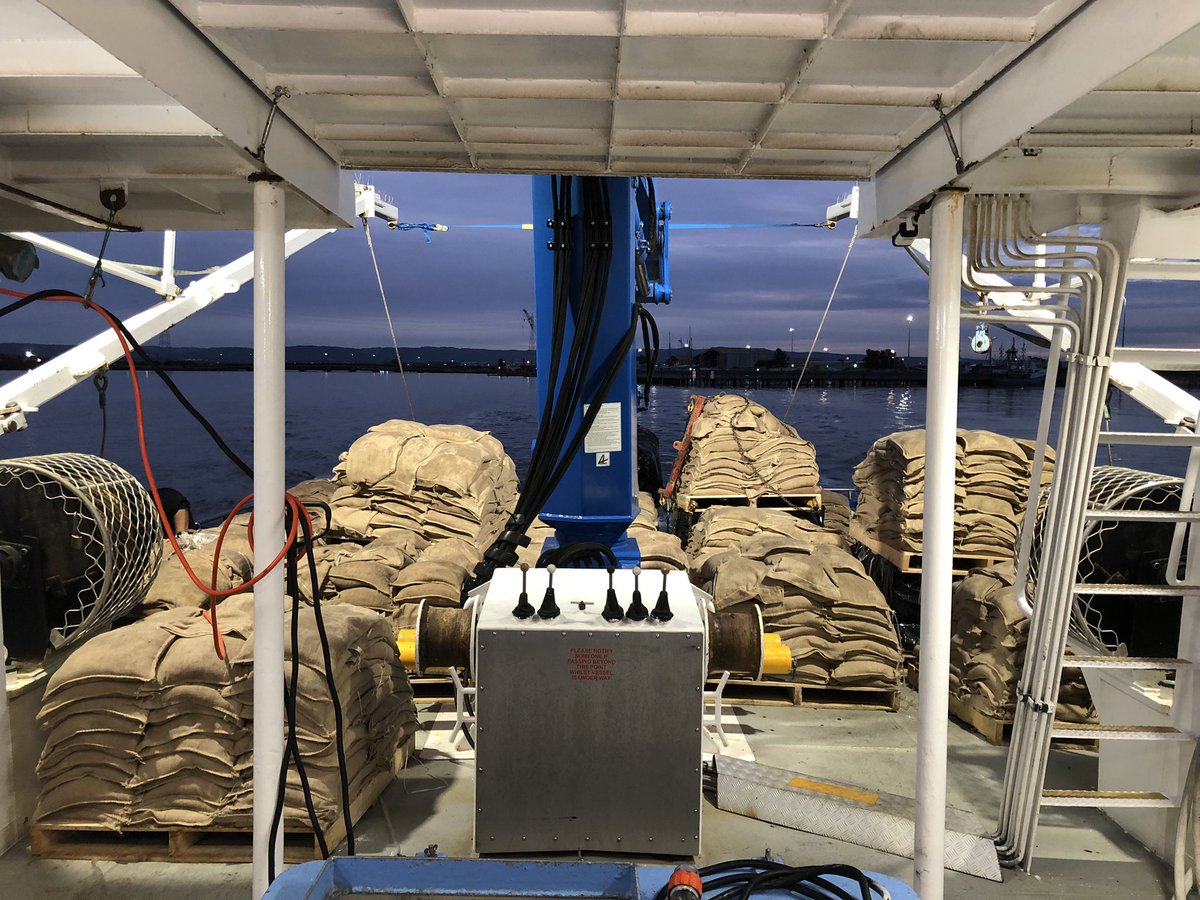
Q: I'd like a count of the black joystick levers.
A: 5